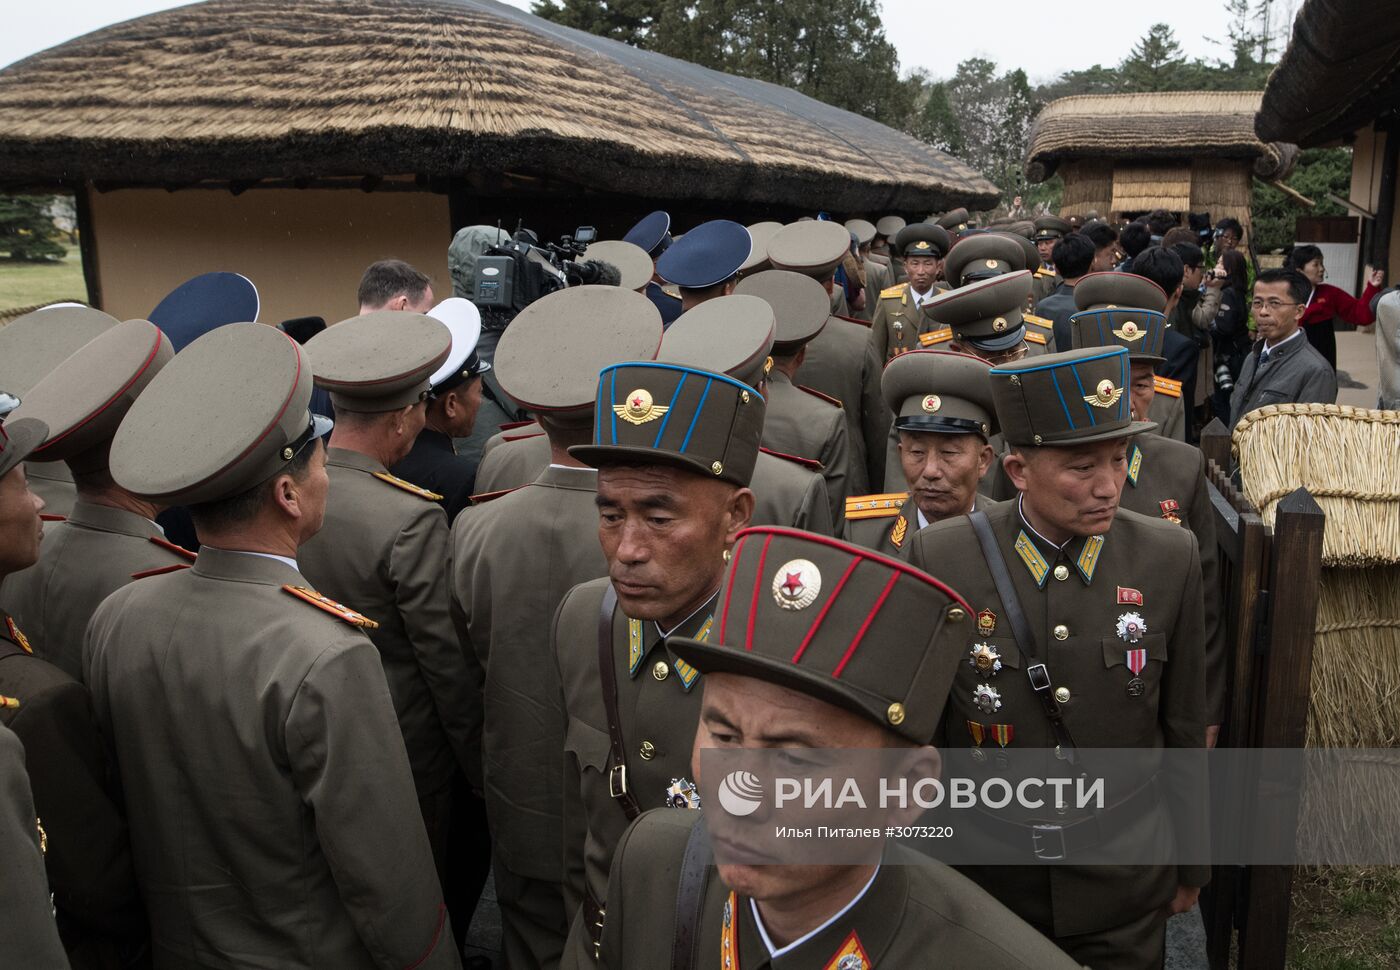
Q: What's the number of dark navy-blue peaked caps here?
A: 3